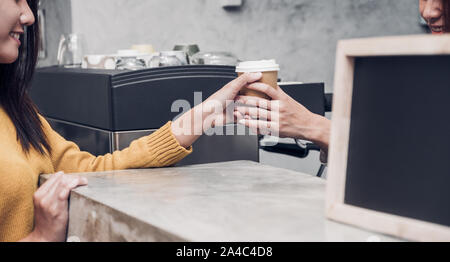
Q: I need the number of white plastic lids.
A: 1